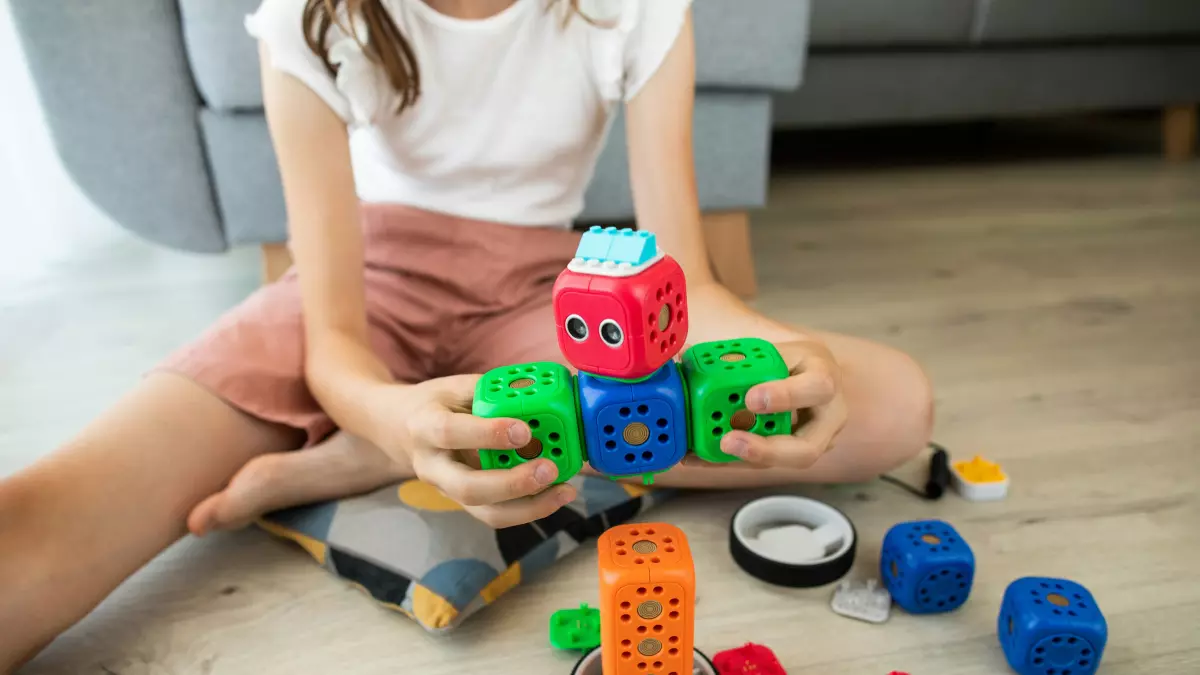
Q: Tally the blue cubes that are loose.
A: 2